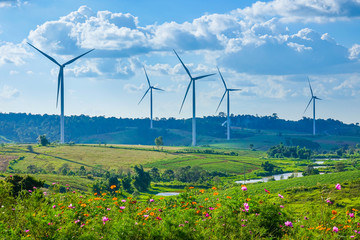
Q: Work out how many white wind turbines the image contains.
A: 5